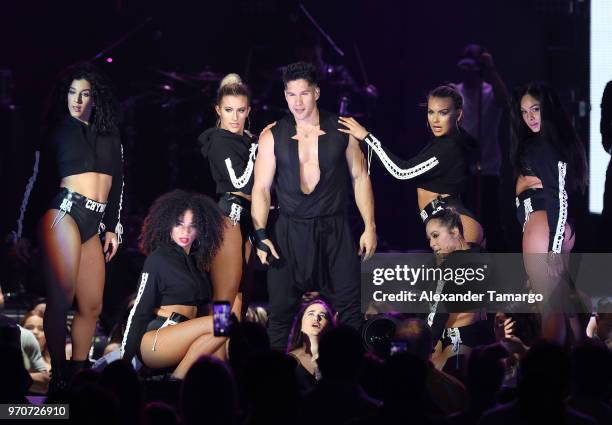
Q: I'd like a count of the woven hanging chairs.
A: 0